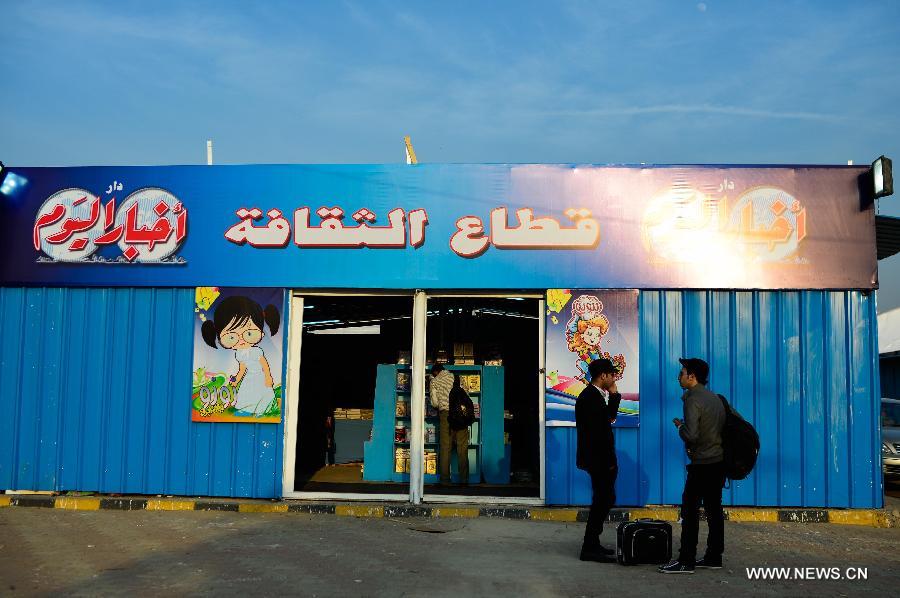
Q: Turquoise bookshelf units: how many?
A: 1